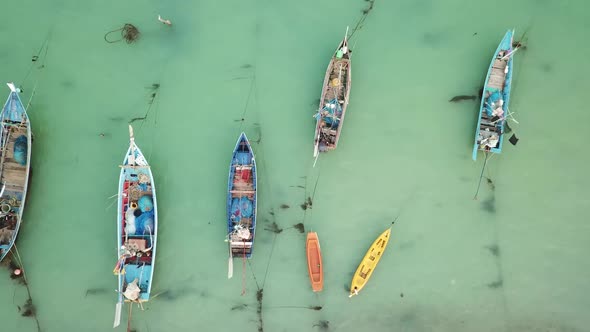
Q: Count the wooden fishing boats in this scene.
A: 5